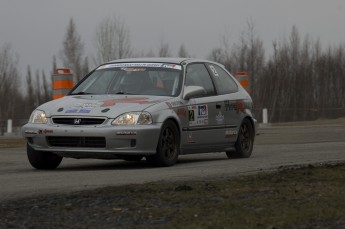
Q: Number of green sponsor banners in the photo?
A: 0